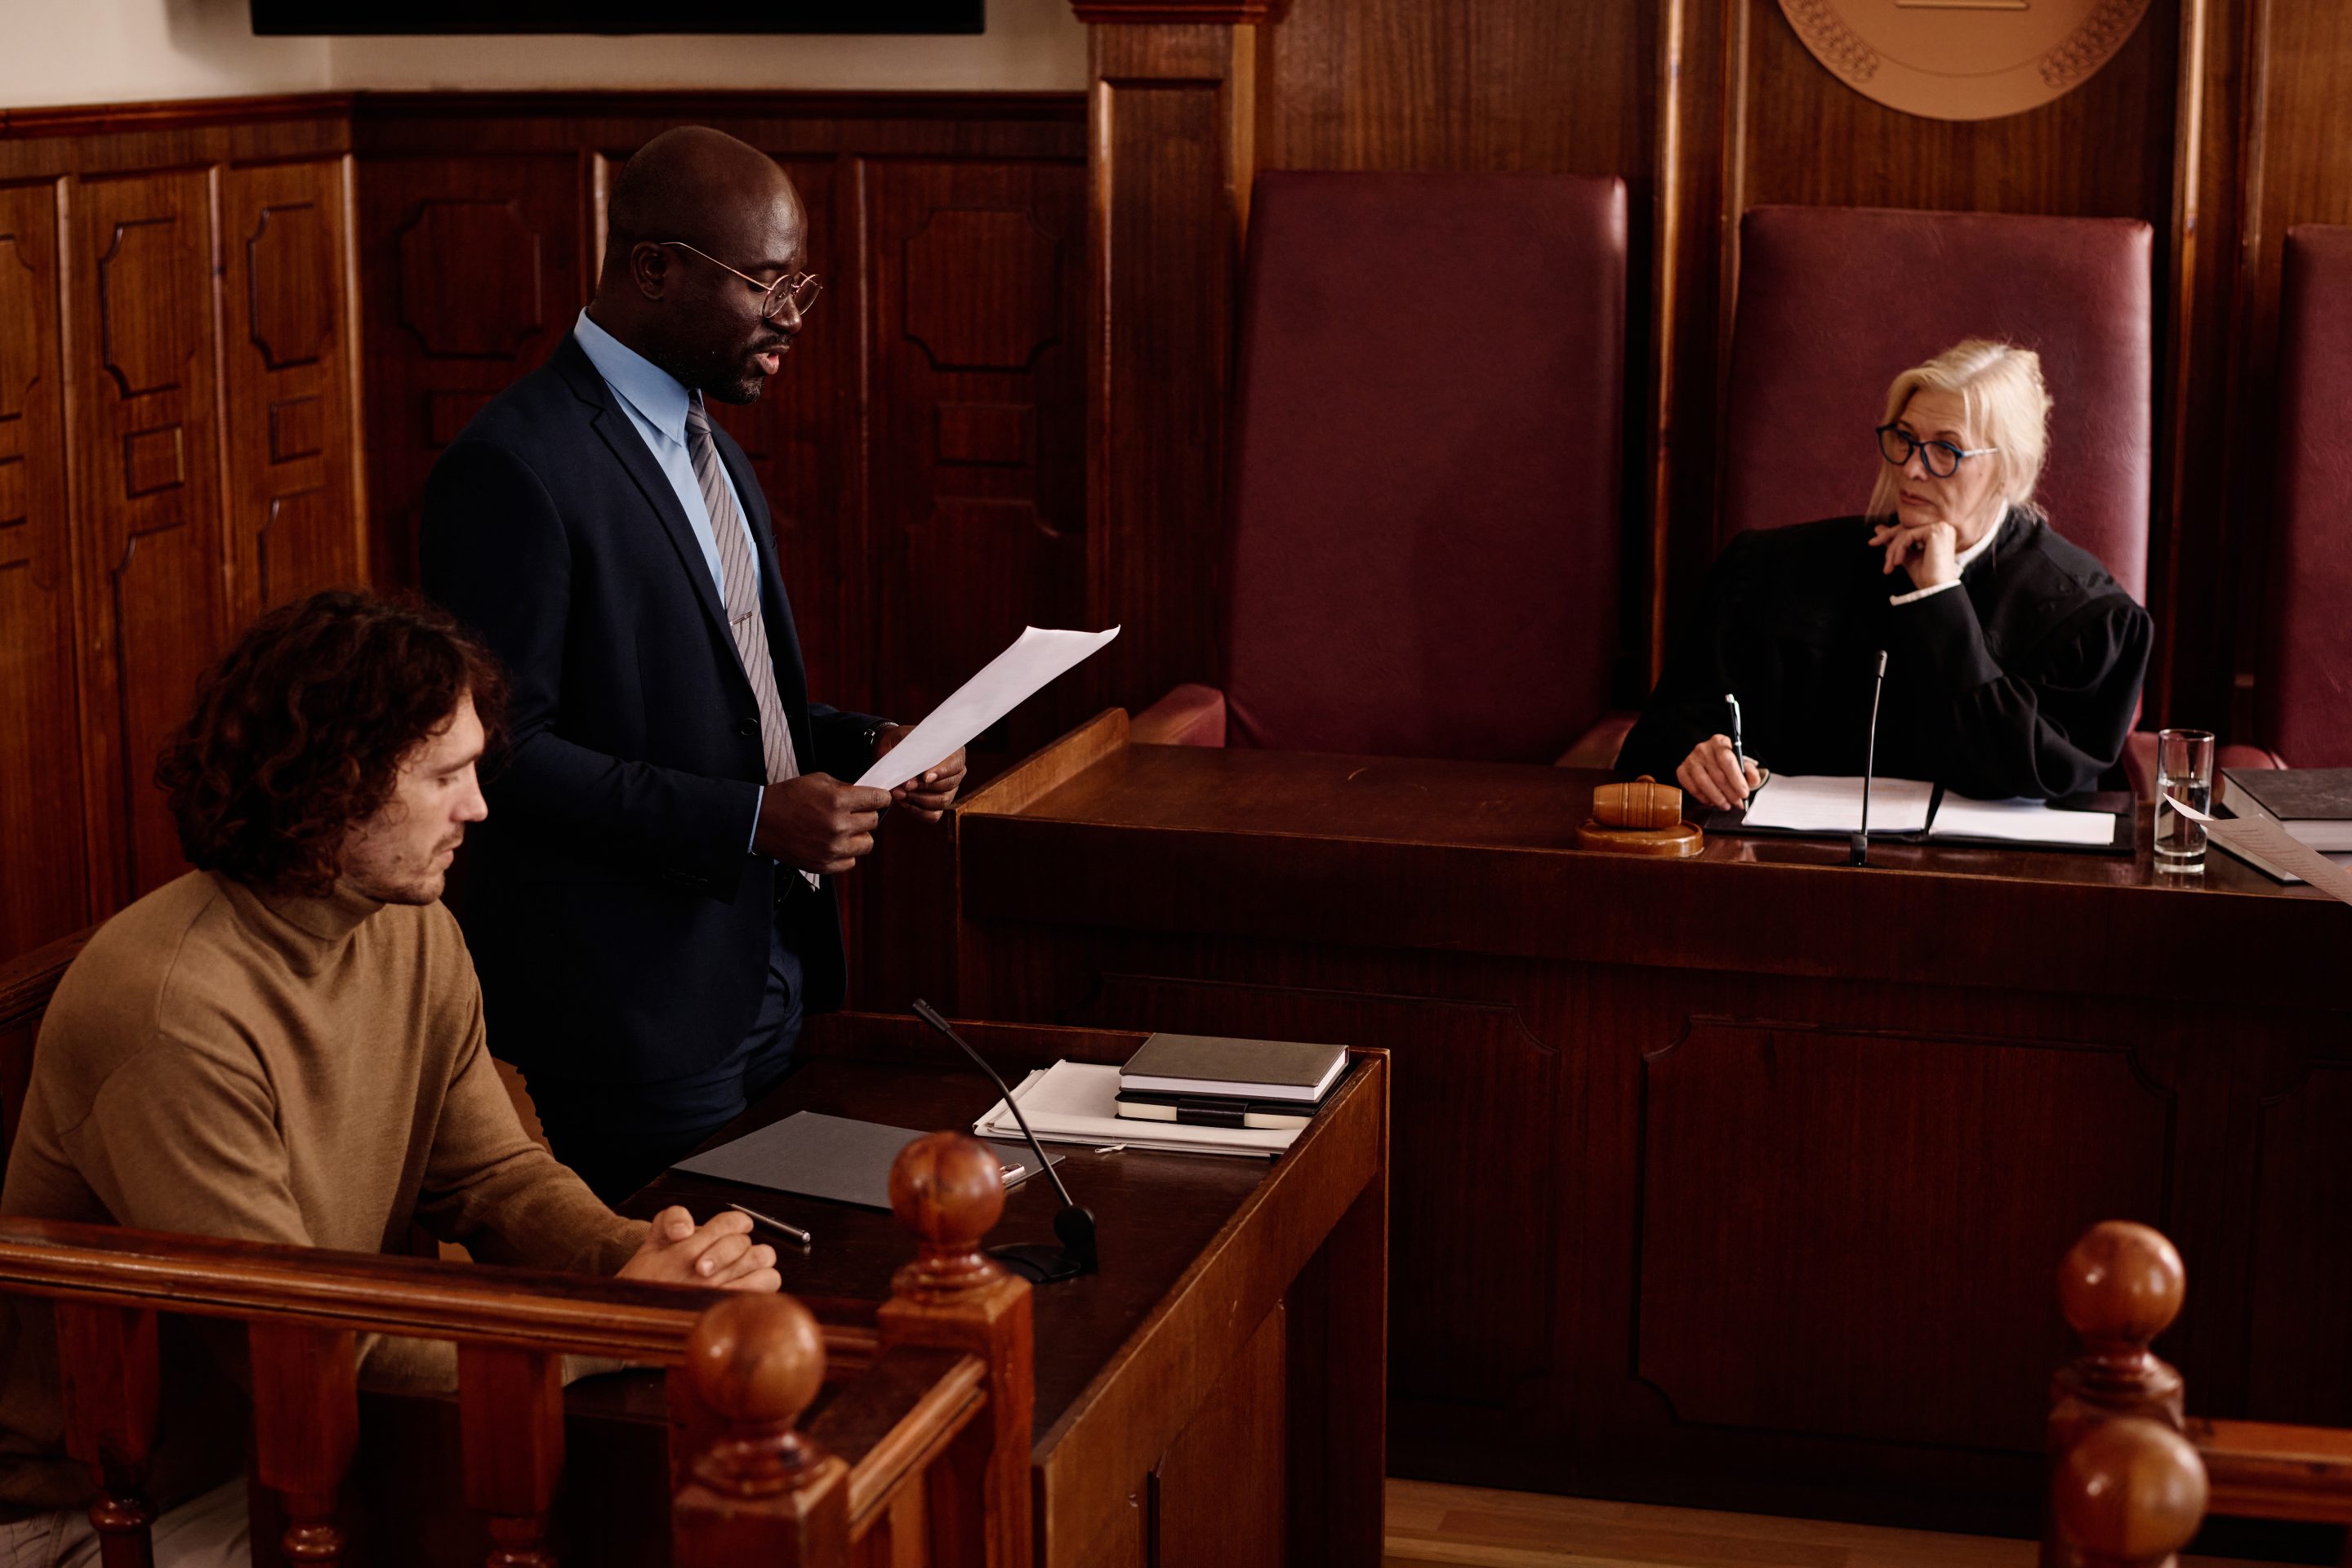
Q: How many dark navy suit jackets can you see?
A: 1